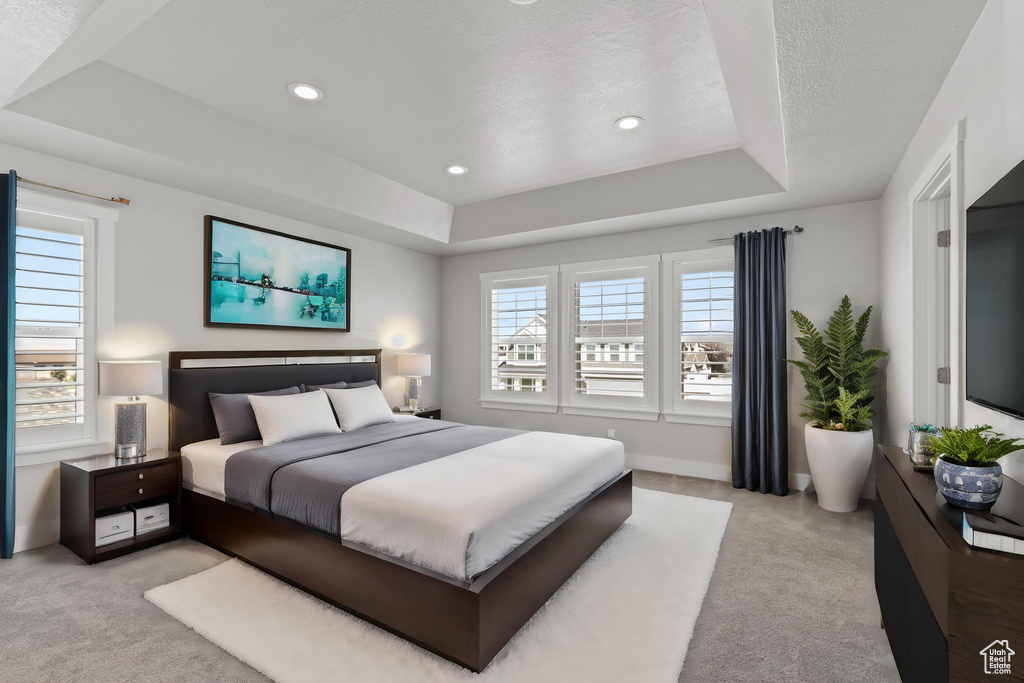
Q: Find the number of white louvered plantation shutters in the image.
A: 4